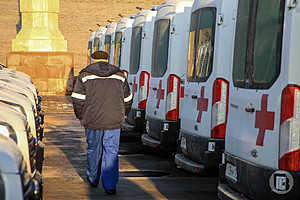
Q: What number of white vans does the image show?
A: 8